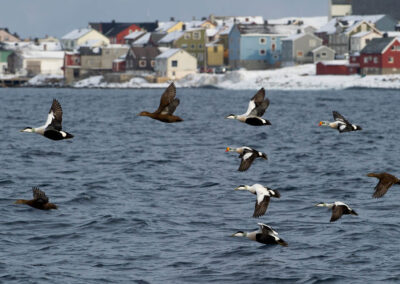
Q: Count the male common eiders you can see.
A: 5